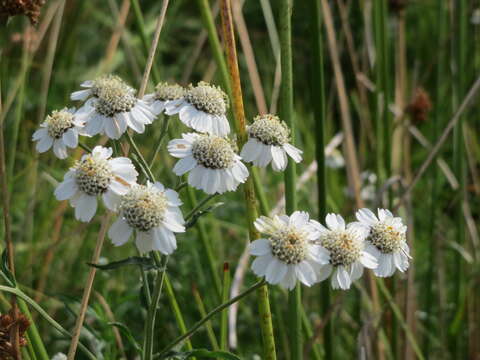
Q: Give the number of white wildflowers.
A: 11